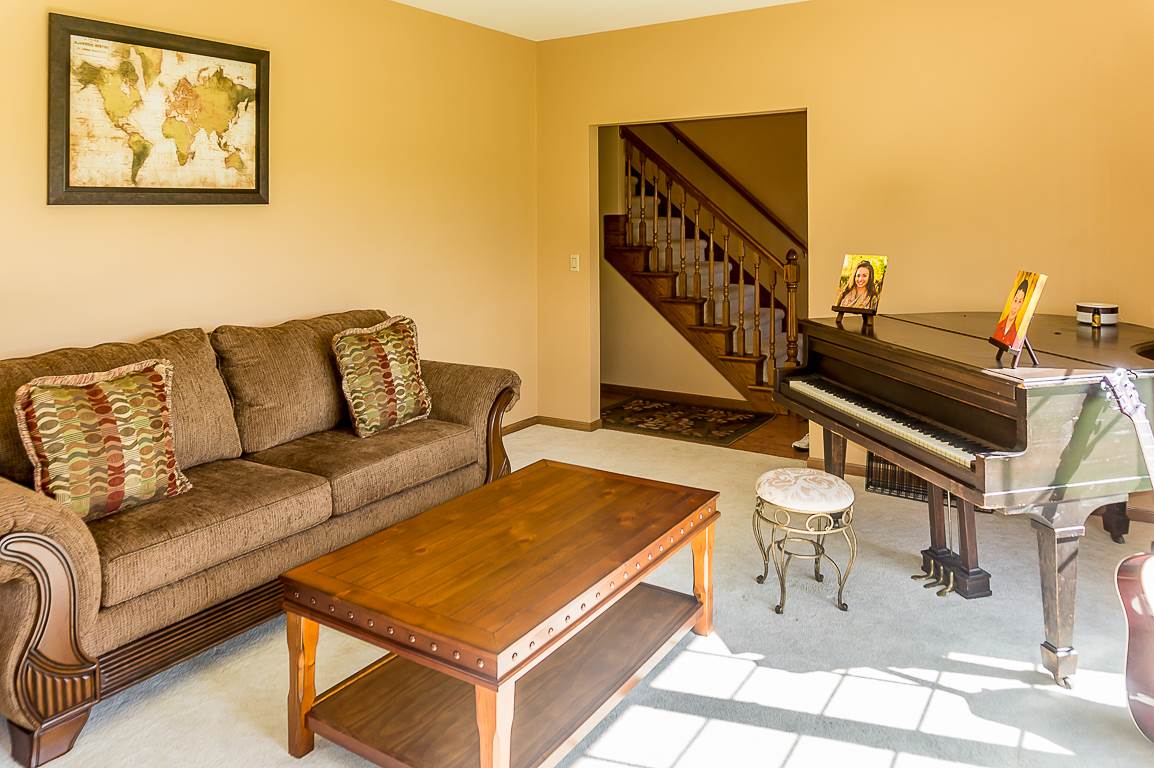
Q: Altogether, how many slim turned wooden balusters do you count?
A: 11